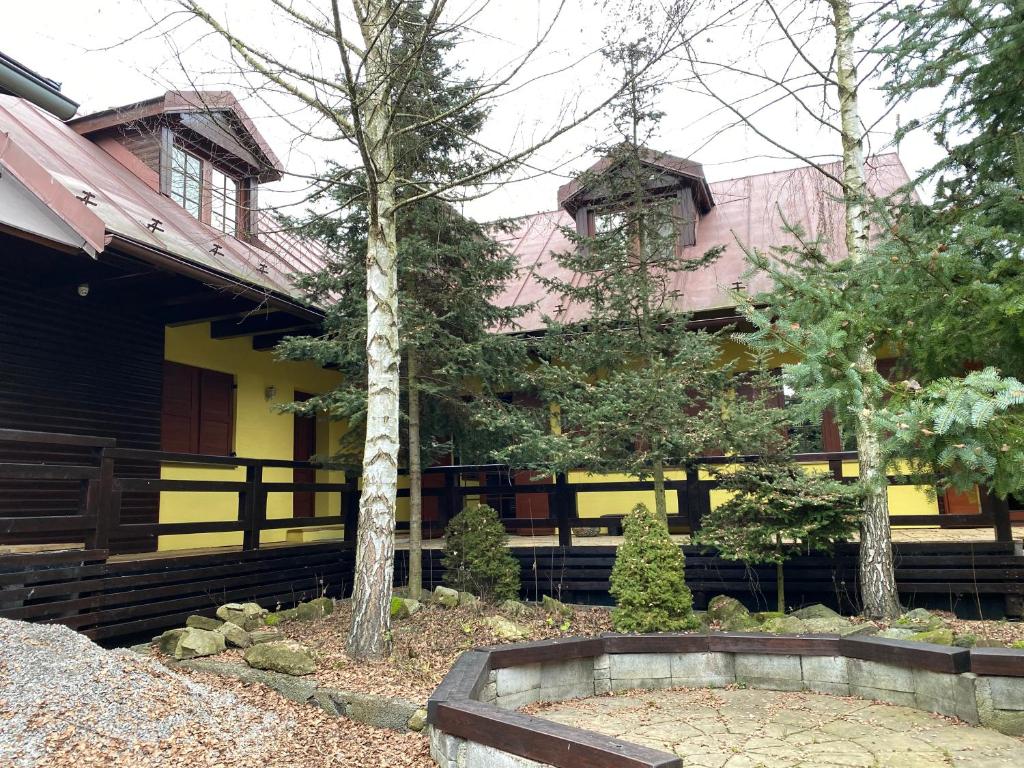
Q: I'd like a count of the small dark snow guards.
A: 7